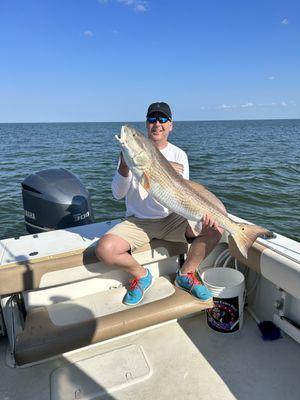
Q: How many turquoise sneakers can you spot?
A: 2